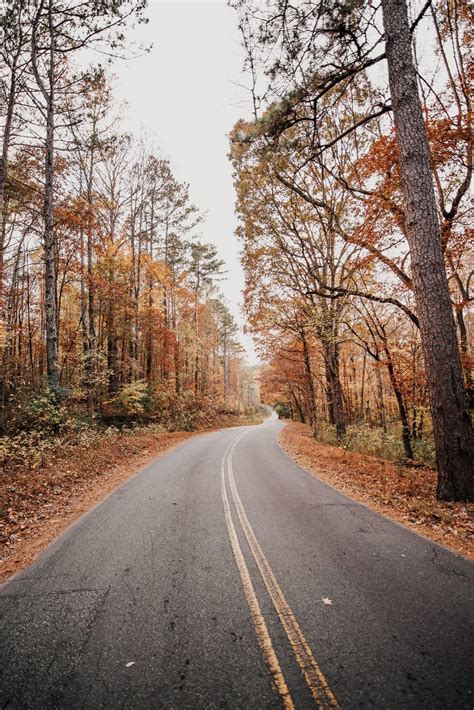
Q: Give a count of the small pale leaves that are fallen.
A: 2